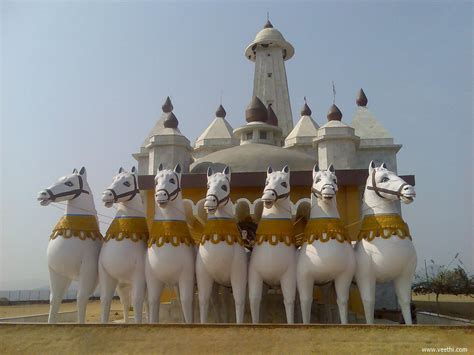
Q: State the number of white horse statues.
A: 7